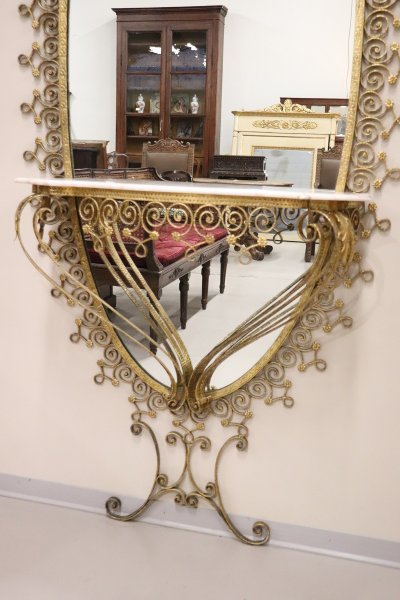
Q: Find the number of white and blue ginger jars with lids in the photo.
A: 2